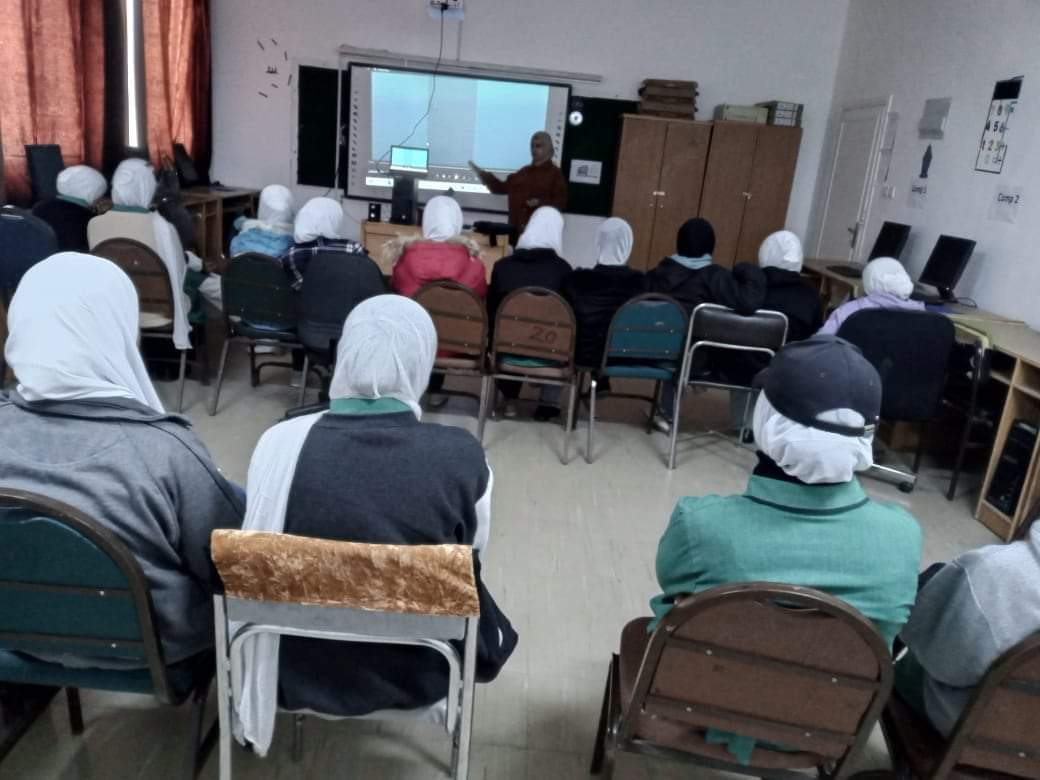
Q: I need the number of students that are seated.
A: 14